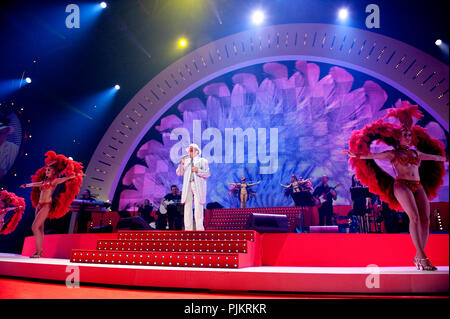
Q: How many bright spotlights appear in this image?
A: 7